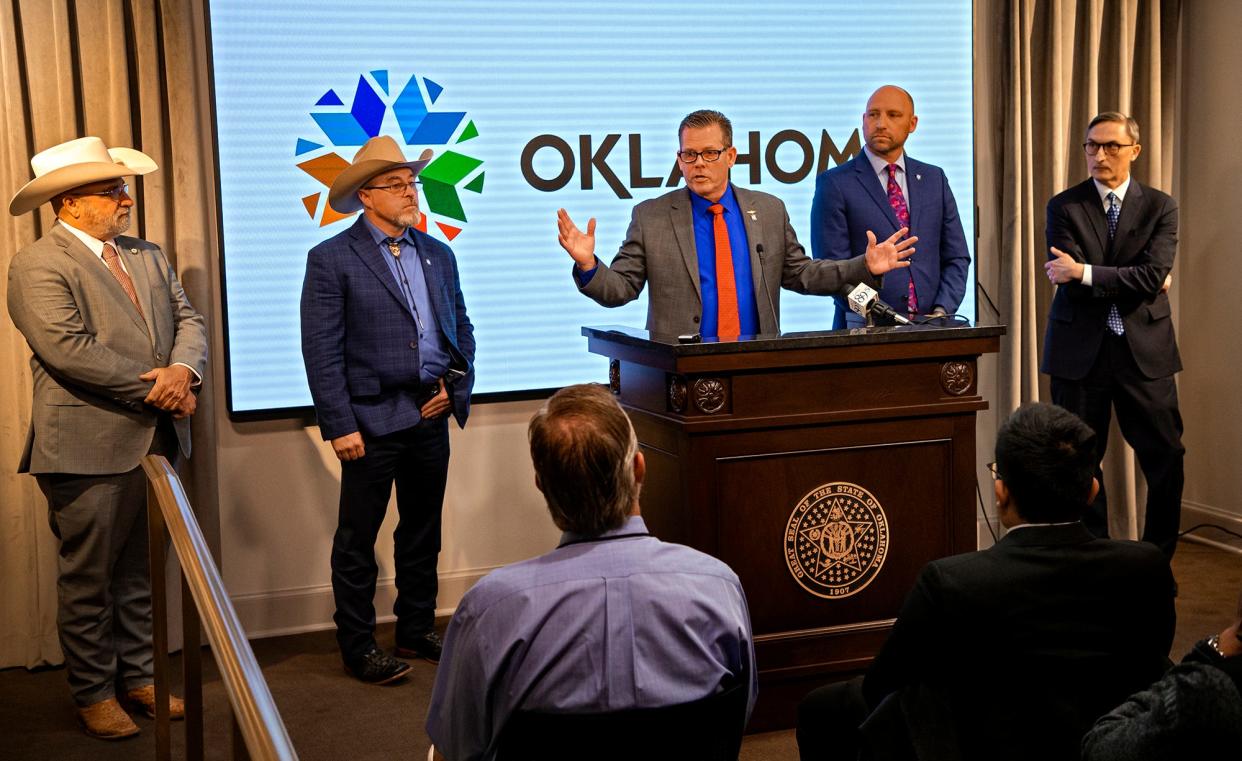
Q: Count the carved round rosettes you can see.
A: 4